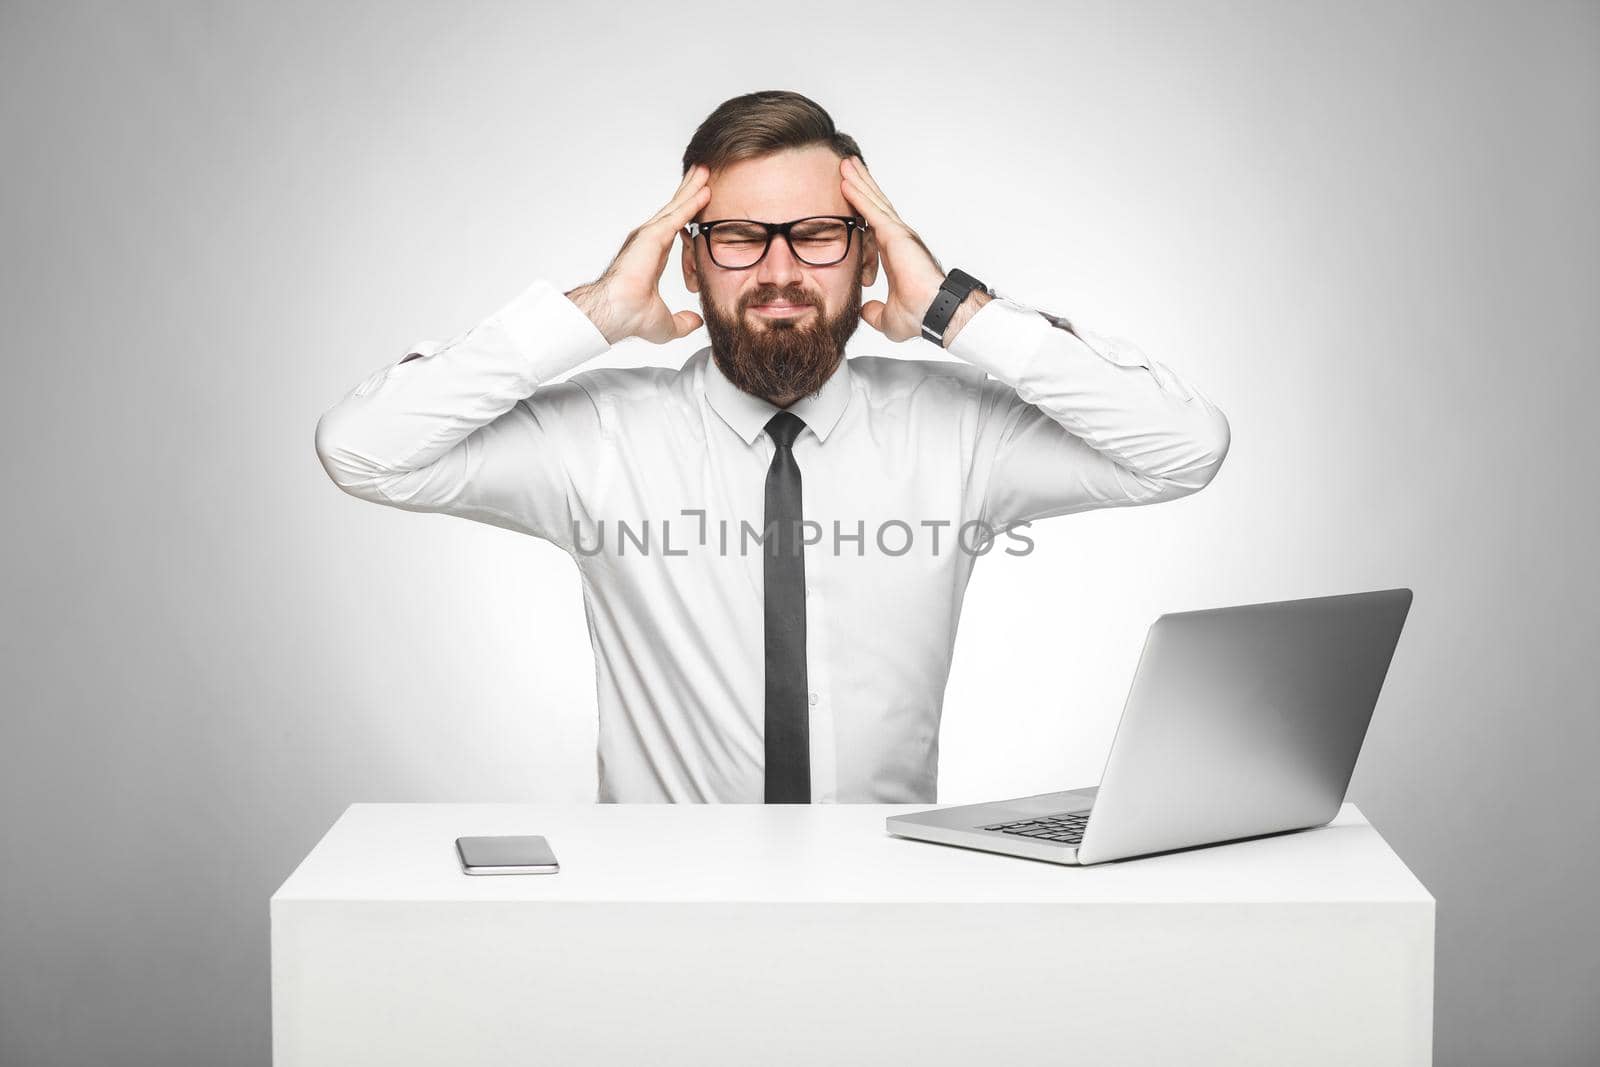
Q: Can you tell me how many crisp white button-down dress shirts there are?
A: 1